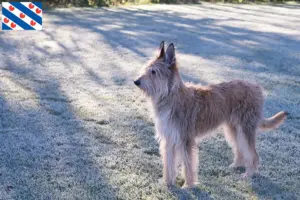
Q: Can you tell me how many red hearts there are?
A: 7